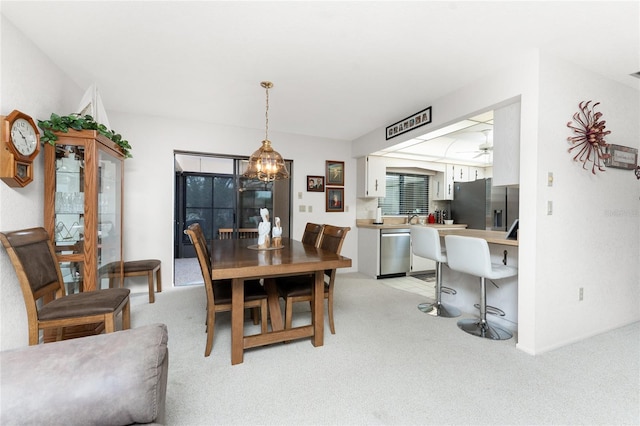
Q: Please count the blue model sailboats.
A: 0